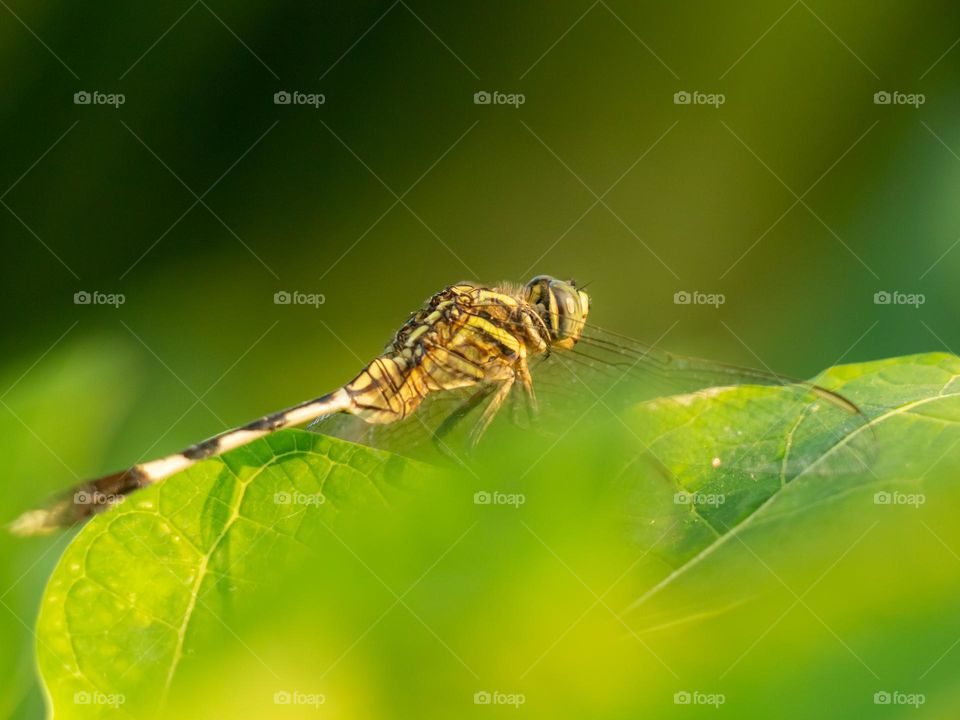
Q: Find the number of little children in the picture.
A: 0